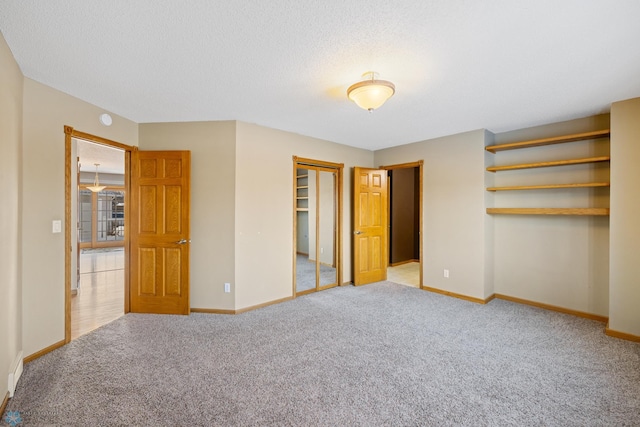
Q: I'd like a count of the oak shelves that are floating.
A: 4